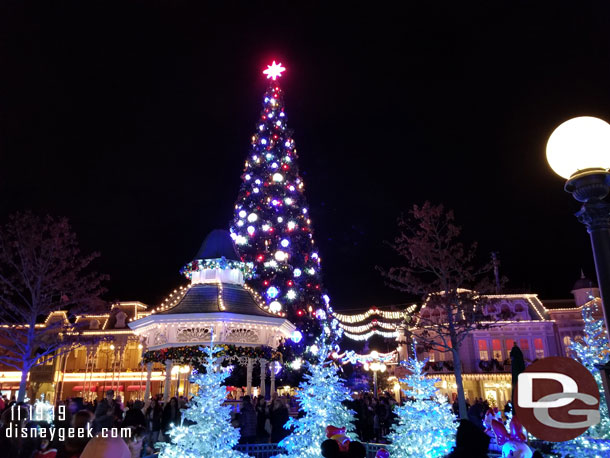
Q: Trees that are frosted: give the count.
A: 4